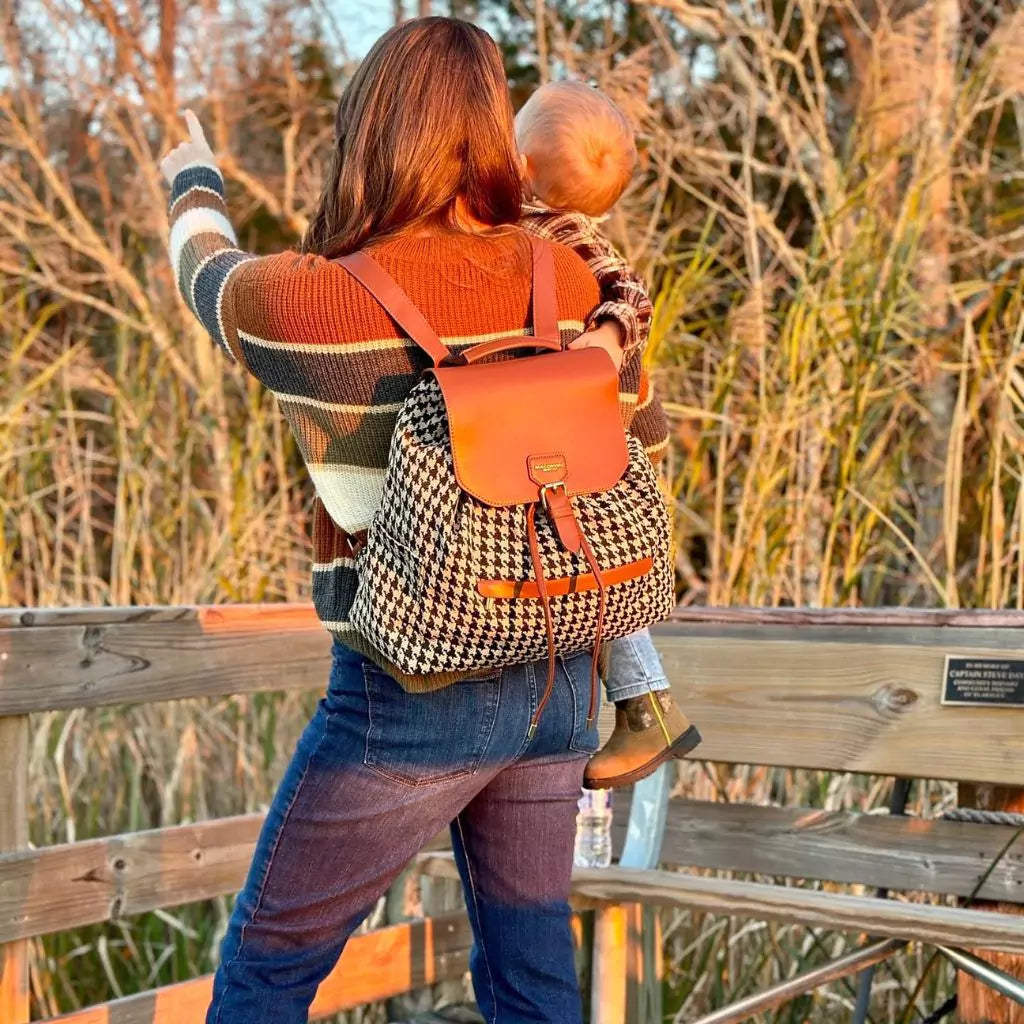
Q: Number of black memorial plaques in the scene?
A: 1